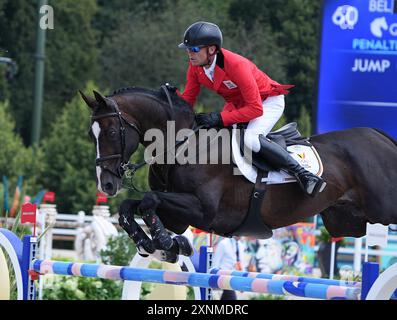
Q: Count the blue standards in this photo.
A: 3